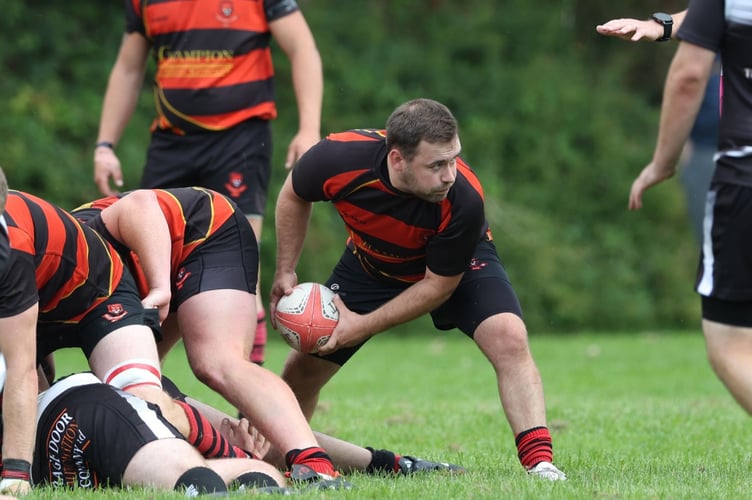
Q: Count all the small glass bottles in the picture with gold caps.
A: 0